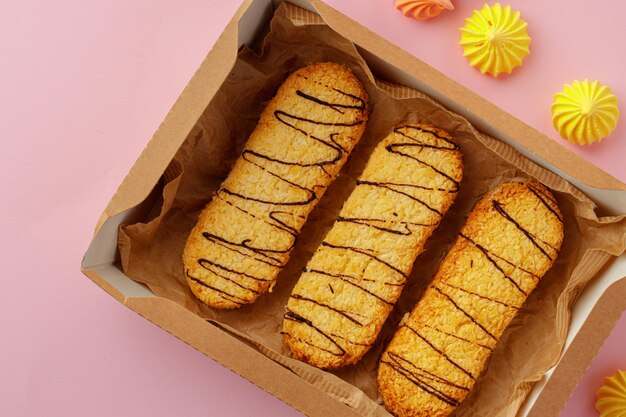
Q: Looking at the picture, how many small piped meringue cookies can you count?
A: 4